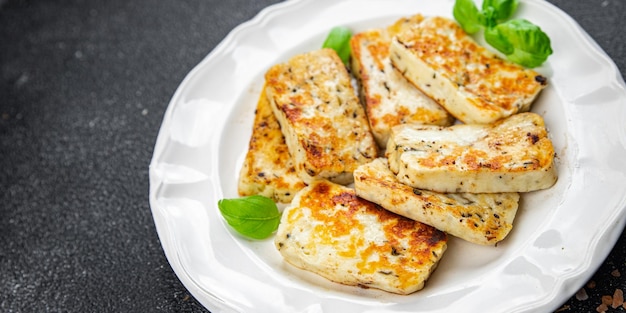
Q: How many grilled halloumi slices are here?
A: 7